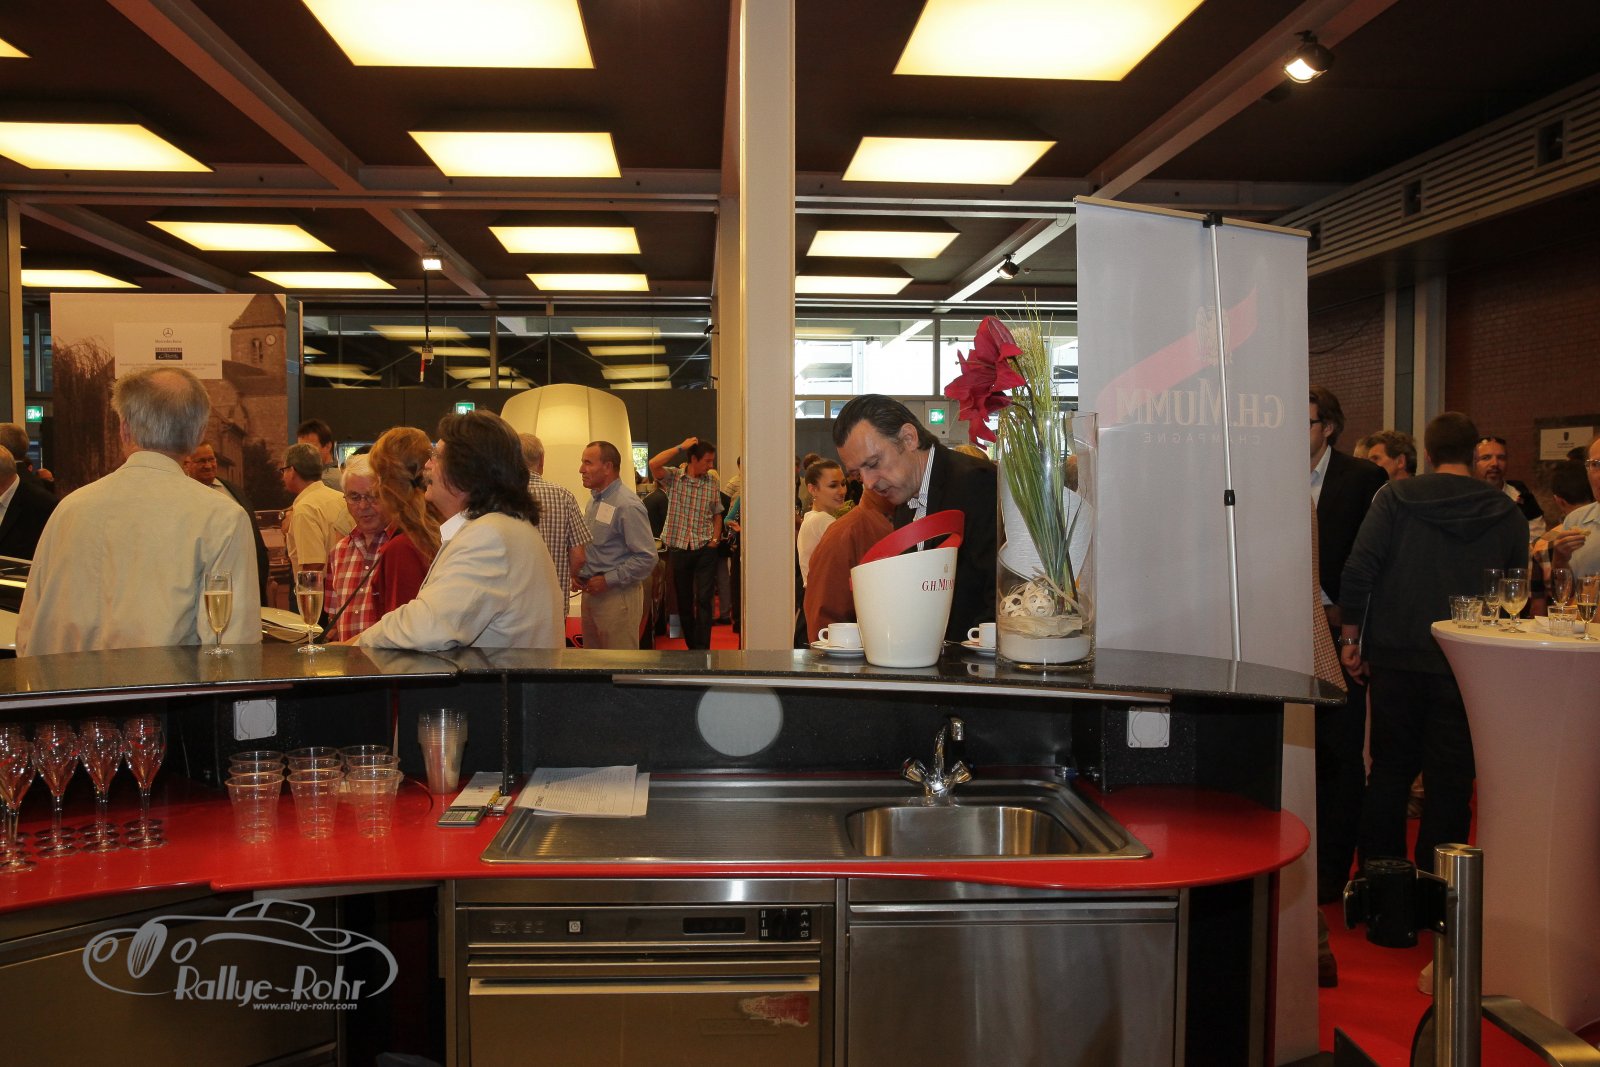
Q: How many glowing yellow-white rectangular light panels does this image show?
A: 13